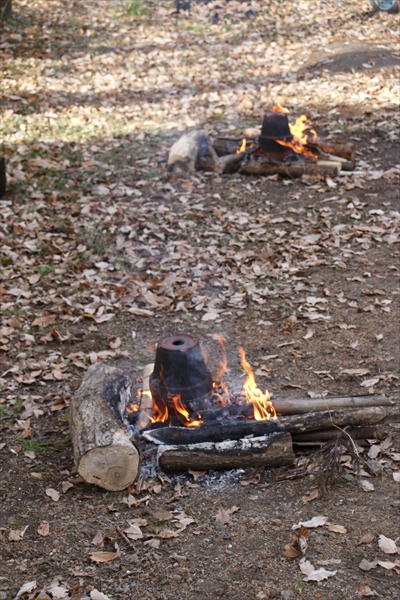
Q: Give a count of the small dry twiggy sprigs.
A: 1